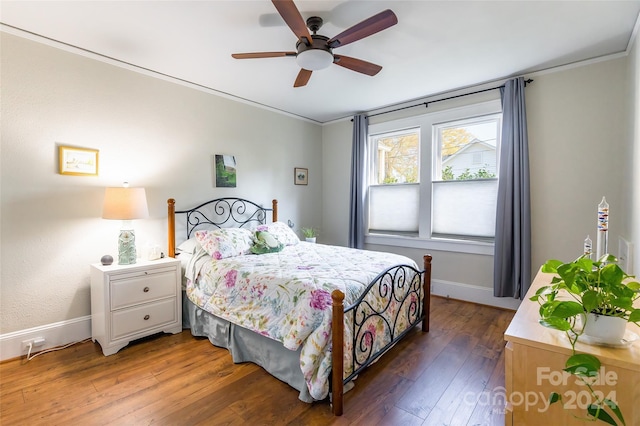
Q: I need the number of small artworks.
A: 3